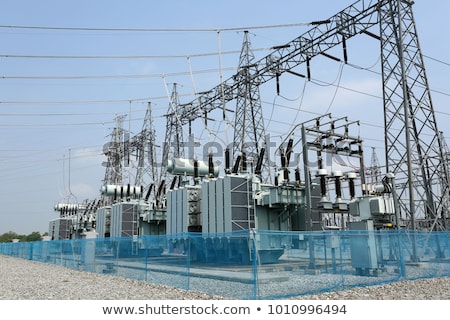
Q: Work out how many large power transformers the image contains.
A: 3